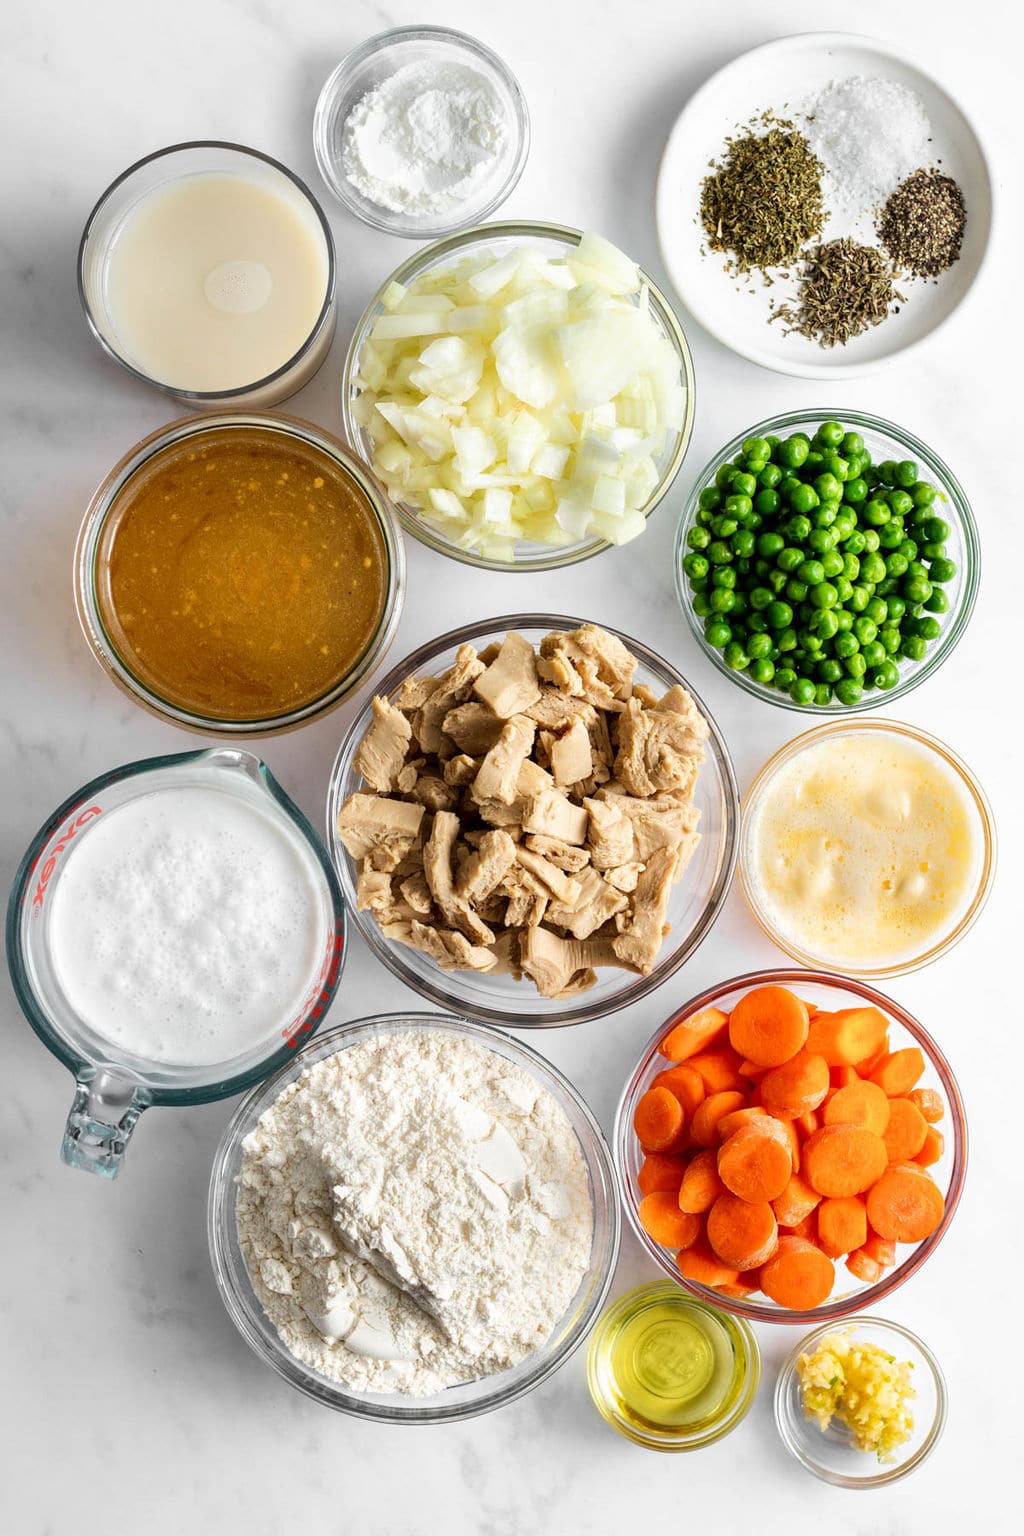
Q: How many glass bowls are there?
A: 10